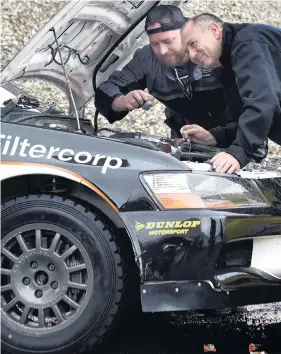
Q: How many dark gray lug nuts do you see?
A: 5